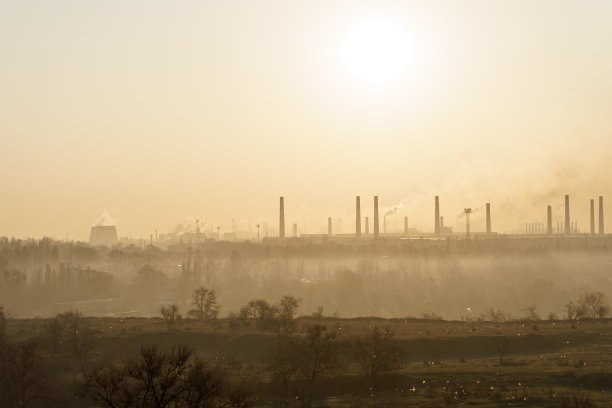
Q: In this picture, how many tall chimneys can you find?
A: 9